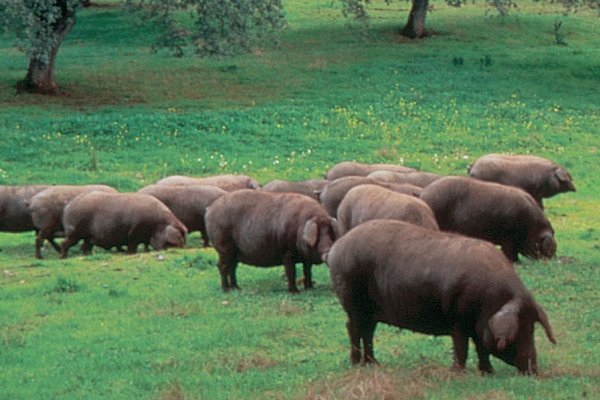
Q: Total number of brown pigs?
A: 14